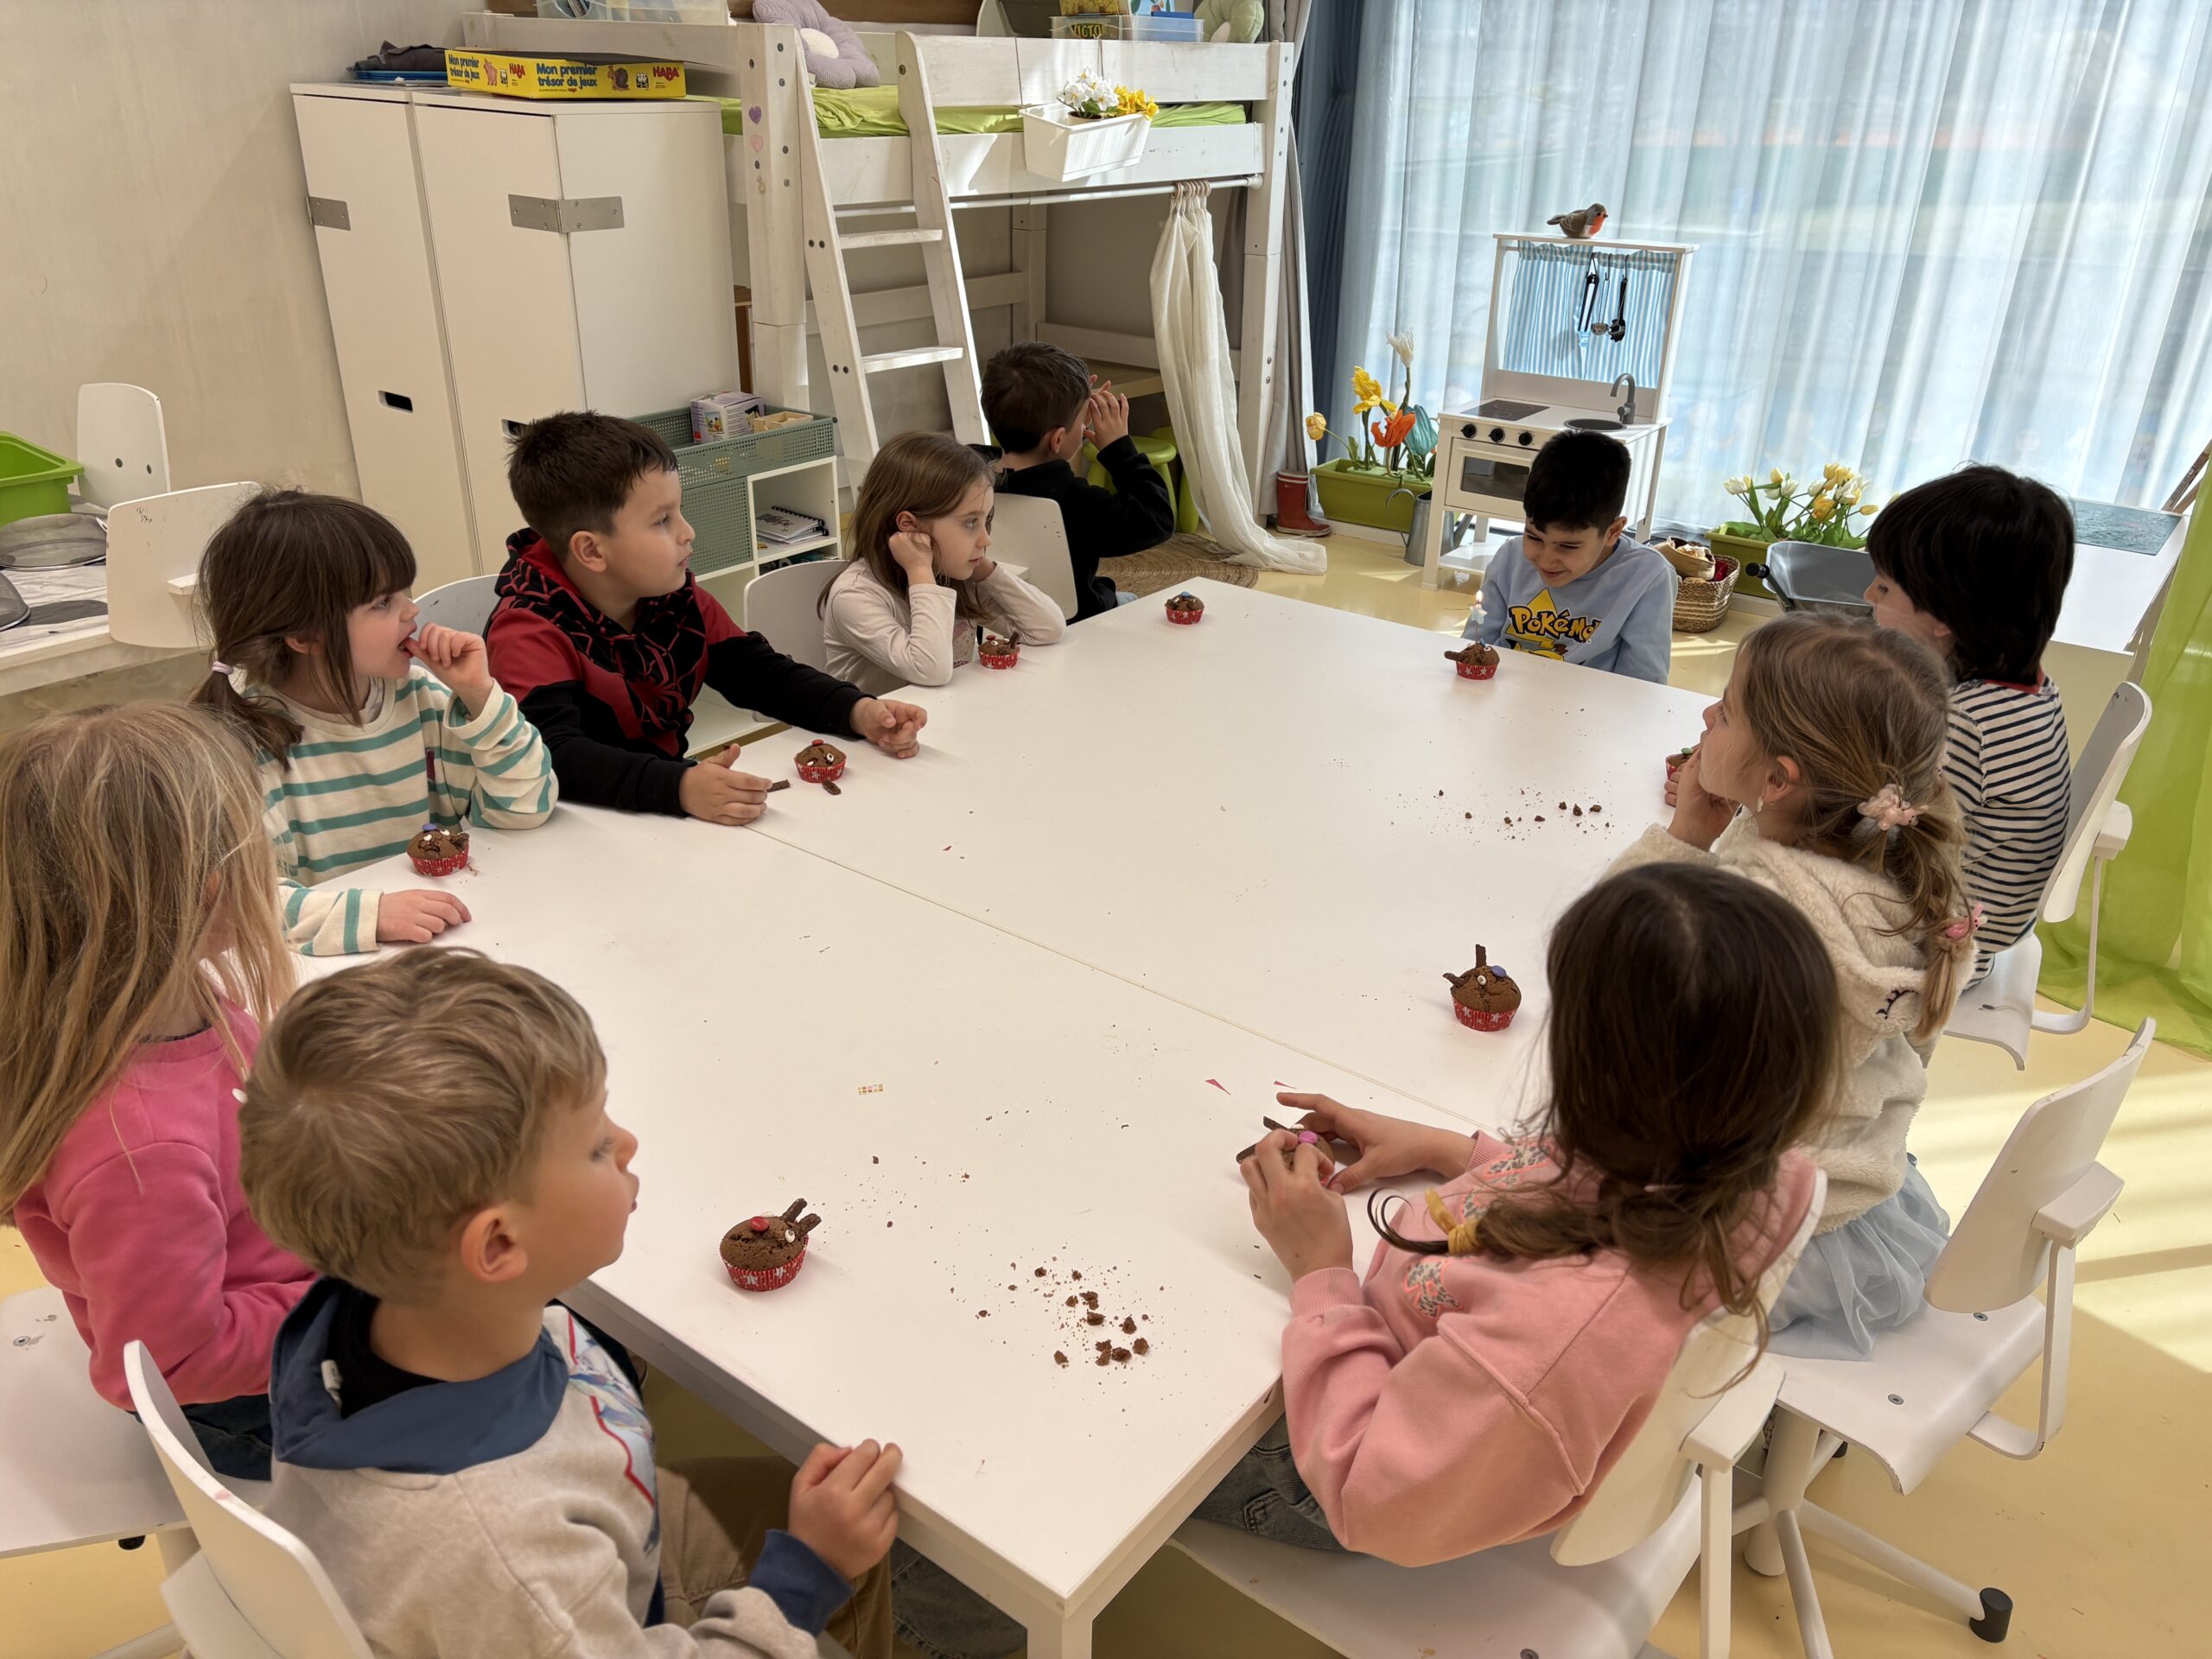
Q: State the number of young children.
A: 10